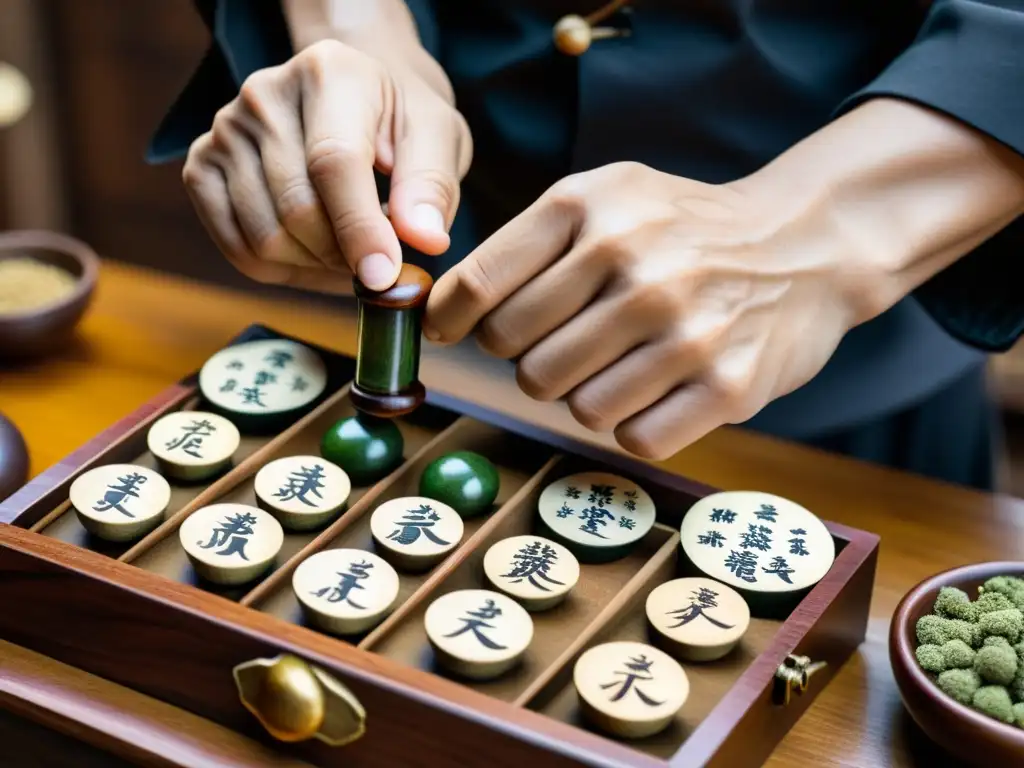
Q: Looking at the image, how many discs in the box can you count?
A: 13